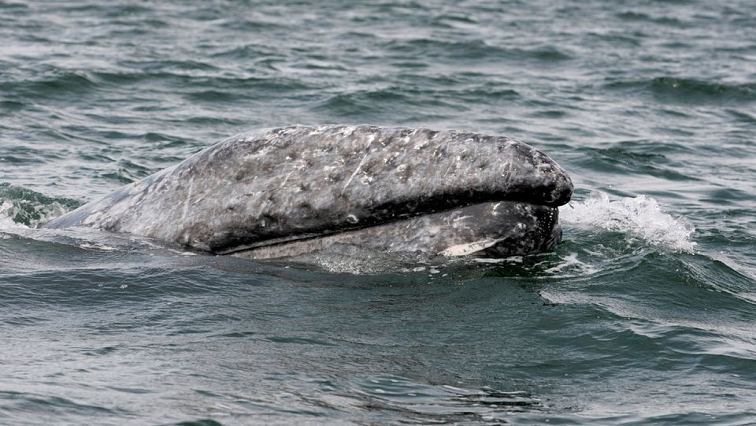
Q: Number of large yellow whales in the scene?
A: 0